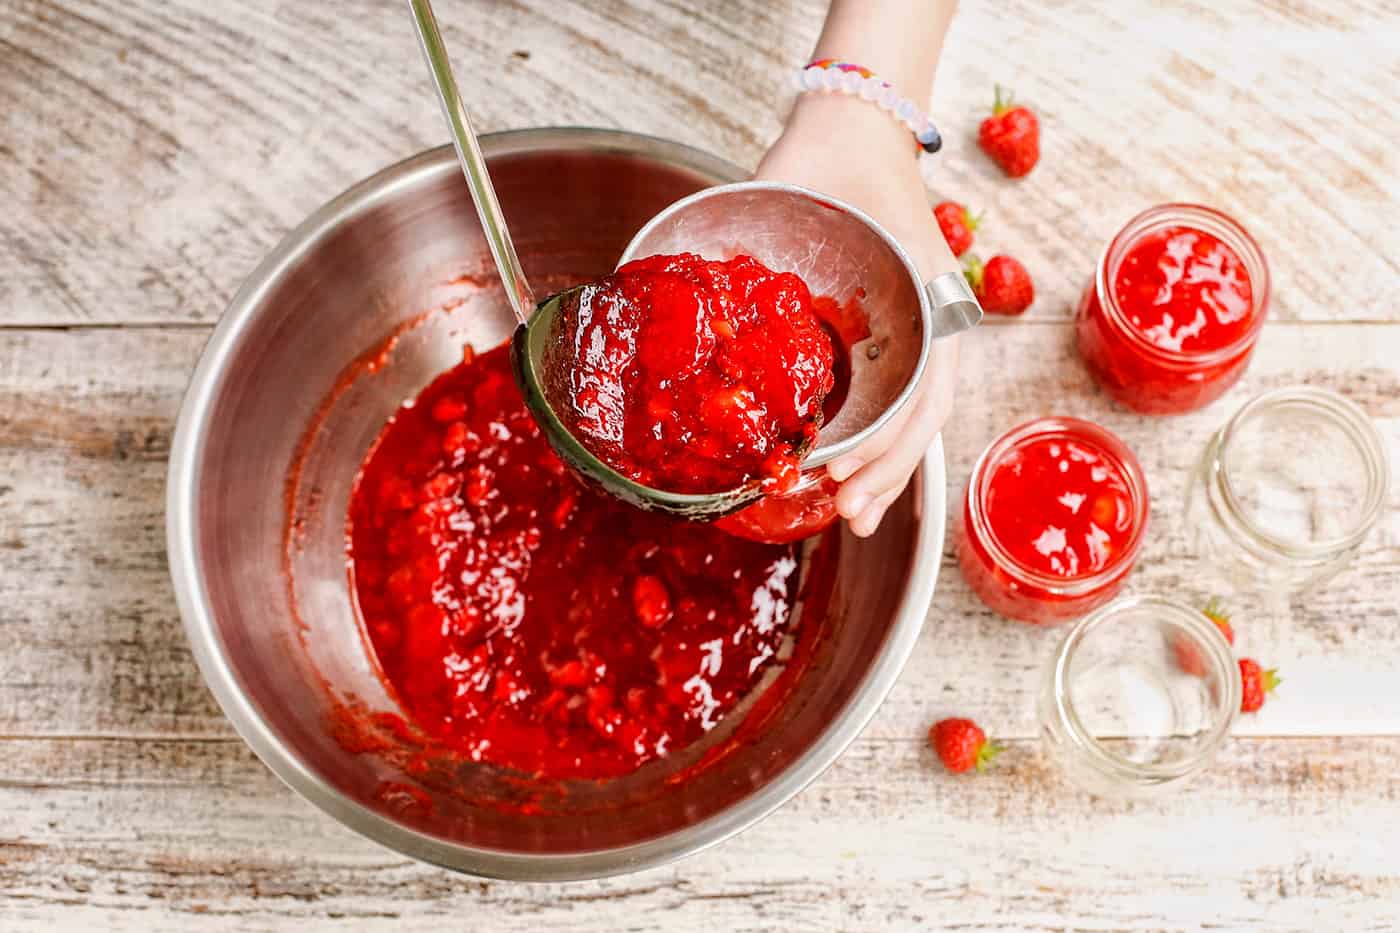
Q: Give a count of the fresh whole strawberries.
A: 6